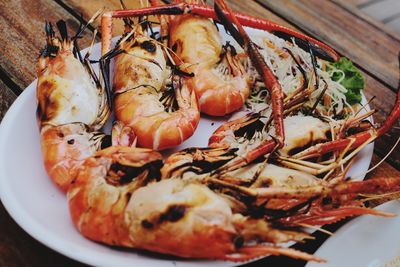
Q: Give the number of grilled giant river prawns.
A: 6